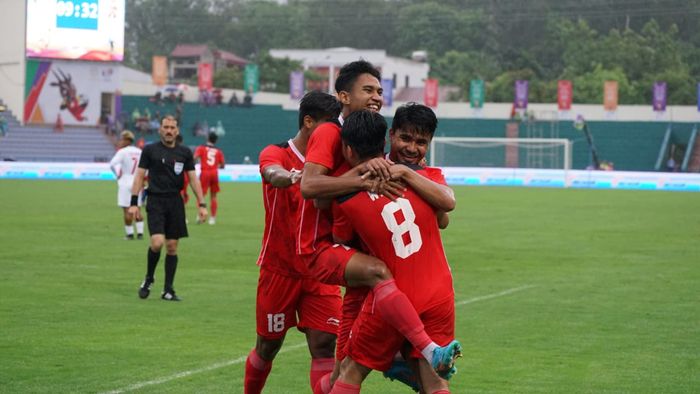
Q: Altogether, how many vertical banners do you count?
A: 12